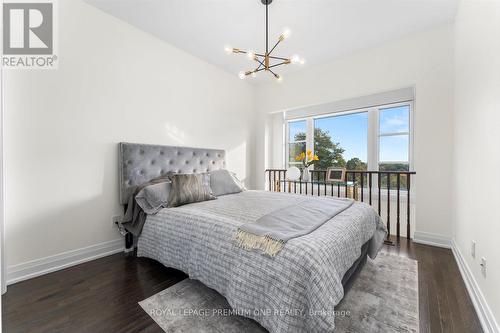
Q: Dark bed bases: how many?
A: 1